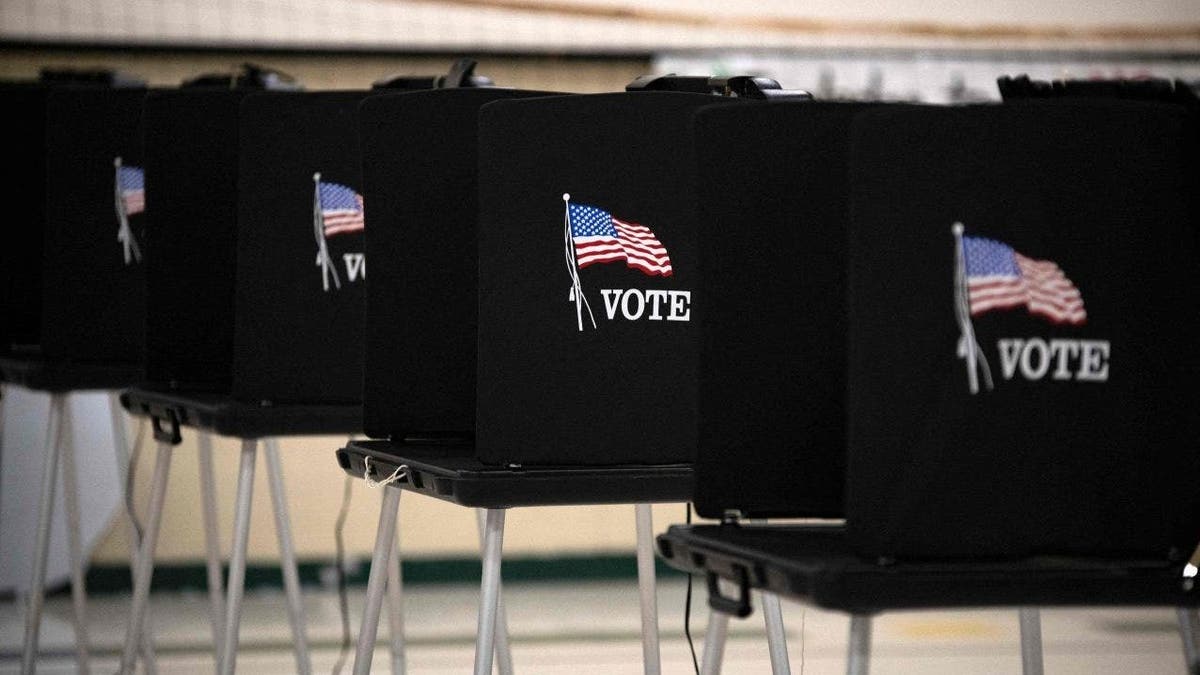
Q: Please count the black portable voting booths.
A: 4